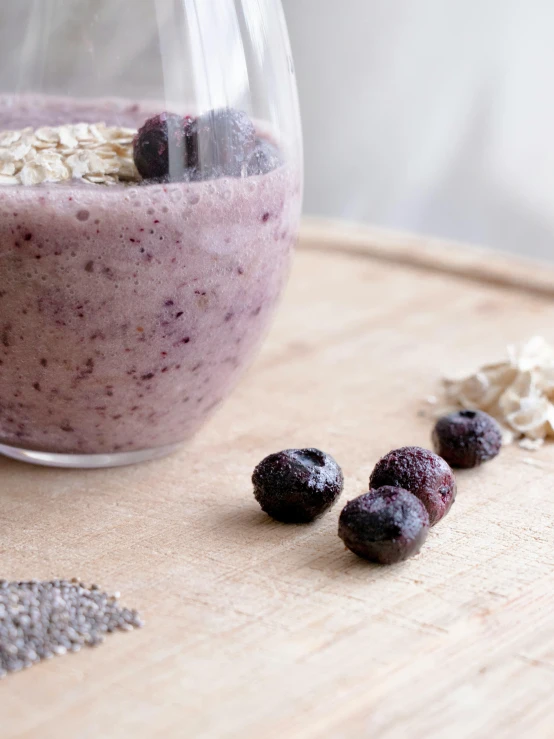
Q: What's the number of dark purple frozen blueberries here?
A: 7